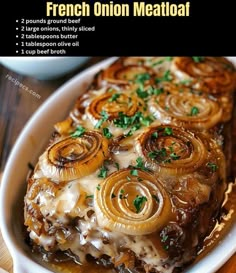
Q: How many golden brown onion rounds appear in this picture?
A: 7